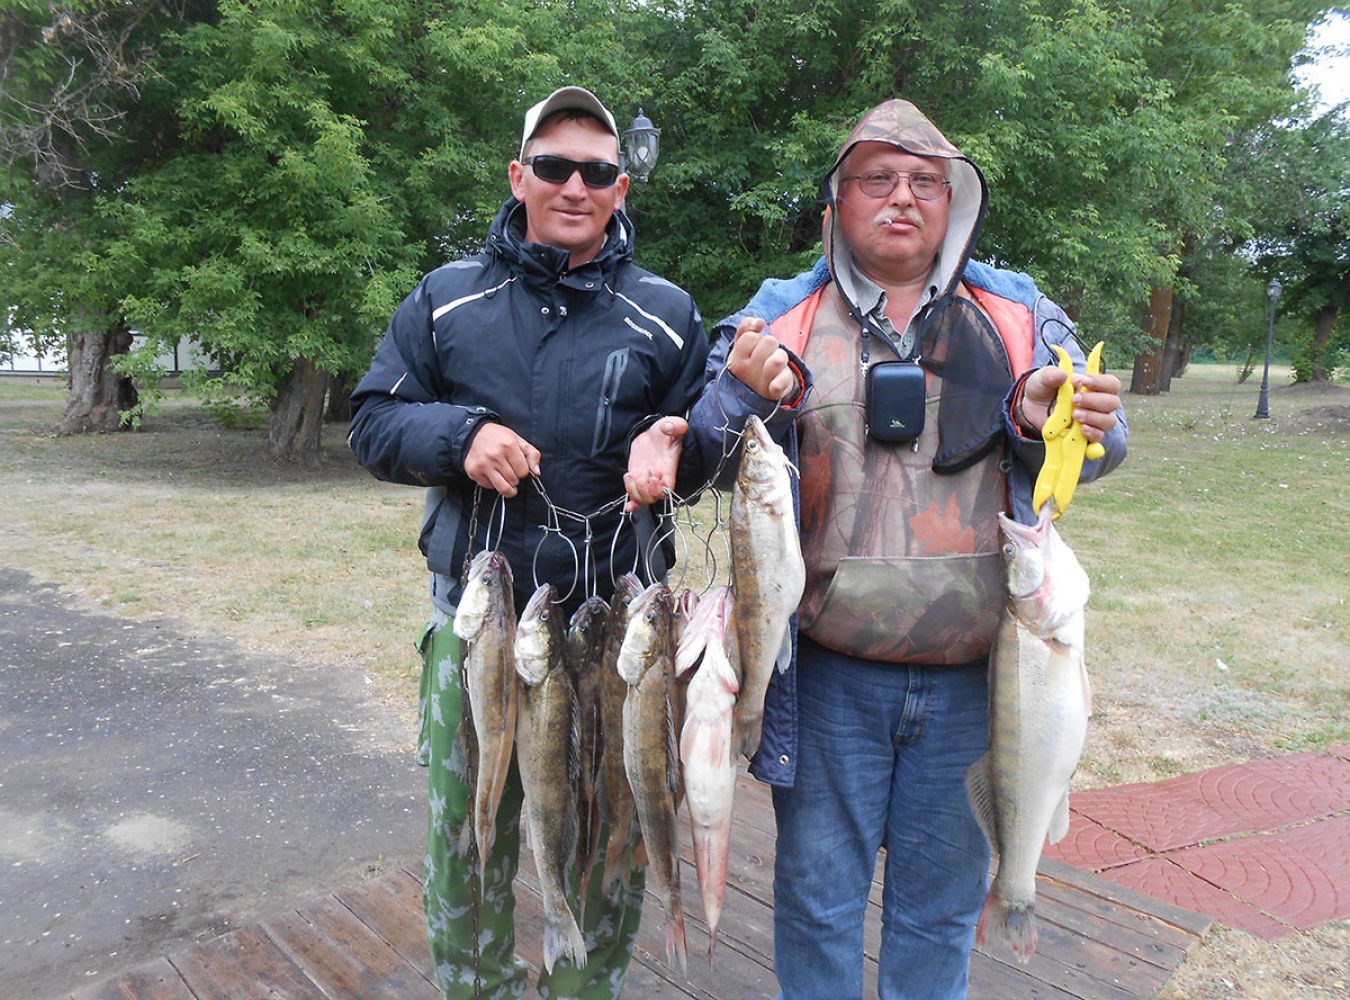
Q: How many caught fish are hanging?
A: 9